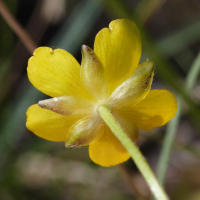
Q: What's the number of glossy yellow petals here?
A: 5